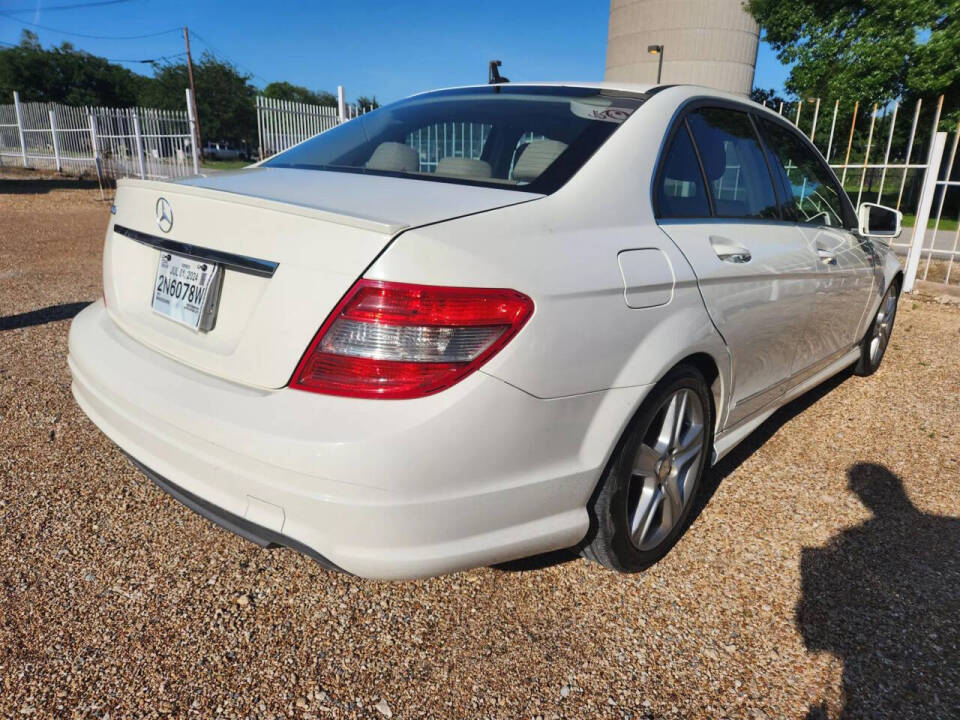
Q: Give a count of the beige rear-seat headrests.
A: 3